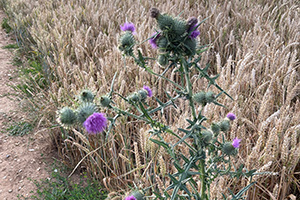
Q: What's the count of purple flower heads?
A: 8